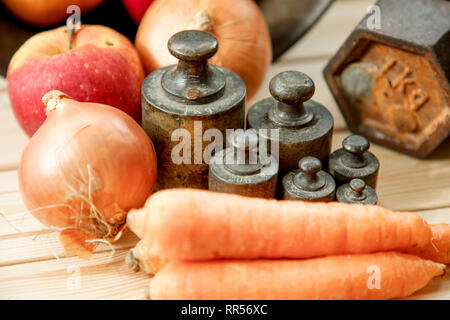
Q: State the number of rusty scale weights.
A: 7